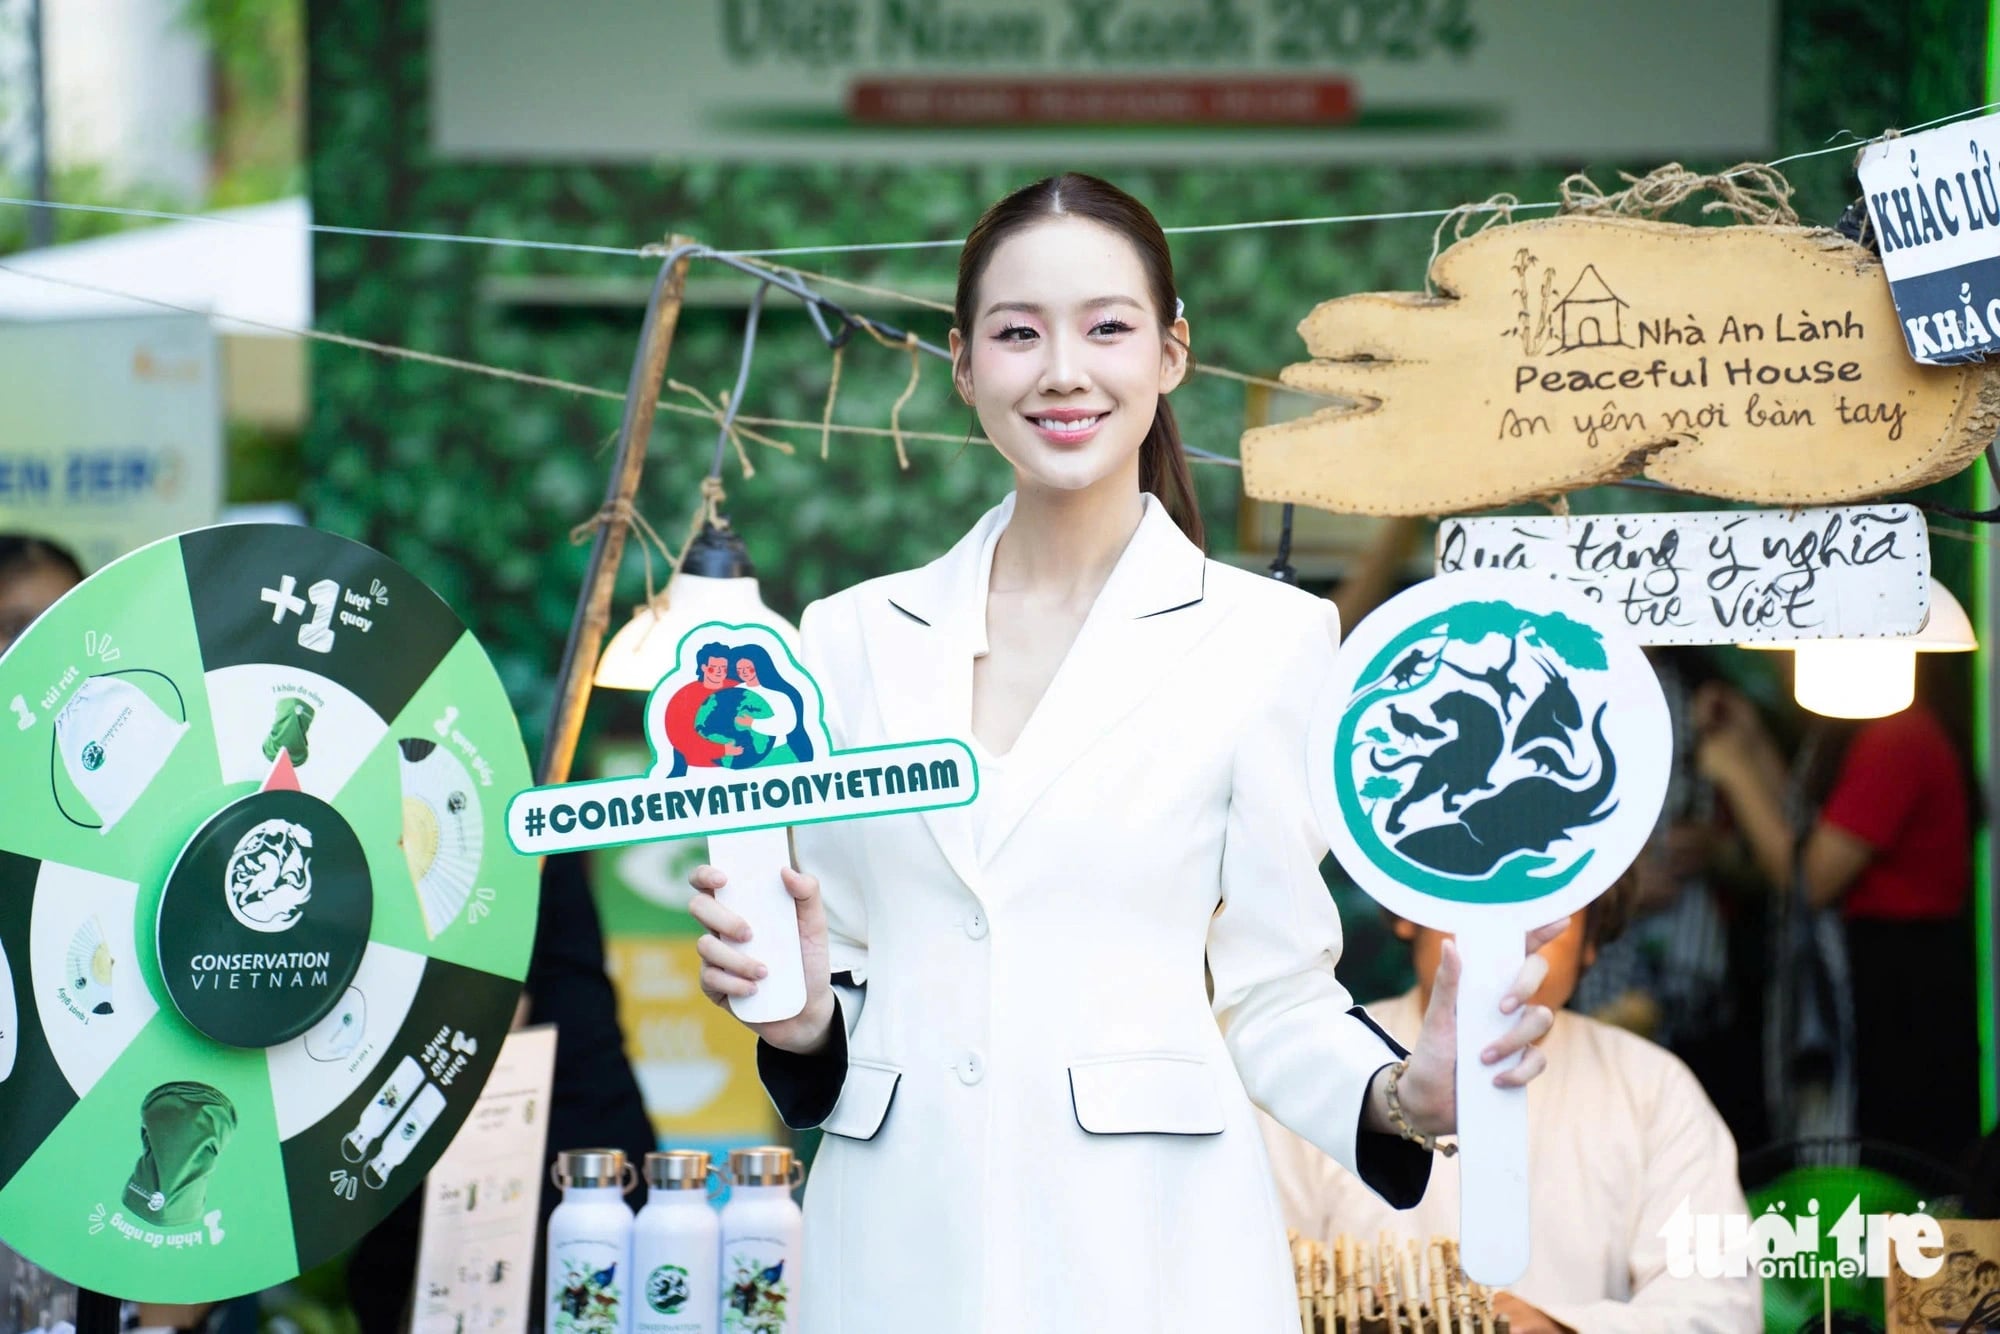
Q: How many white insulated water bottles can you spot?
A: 3